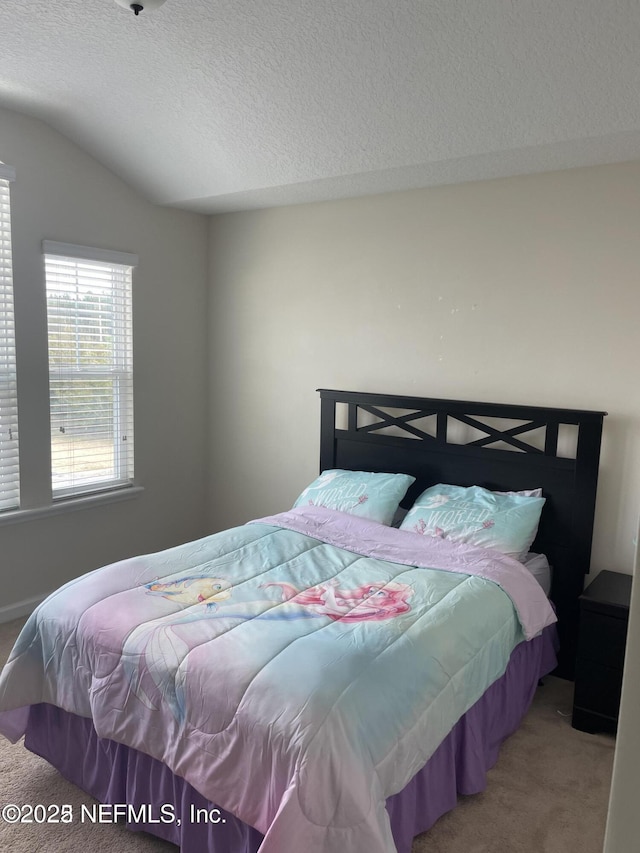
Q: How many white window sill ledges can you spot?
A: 1